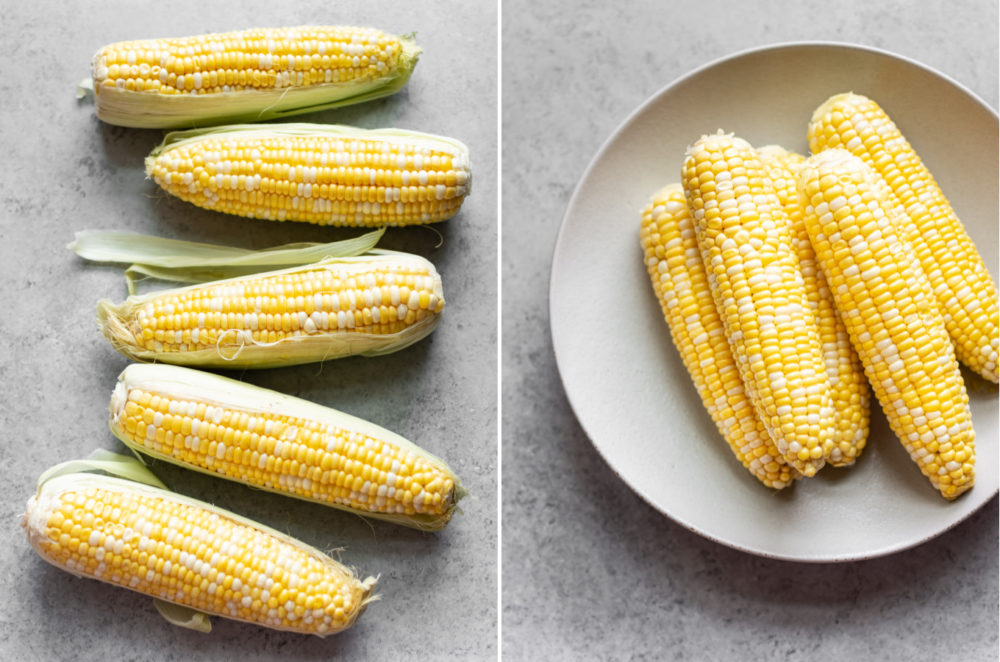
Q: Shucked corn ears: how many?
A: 5